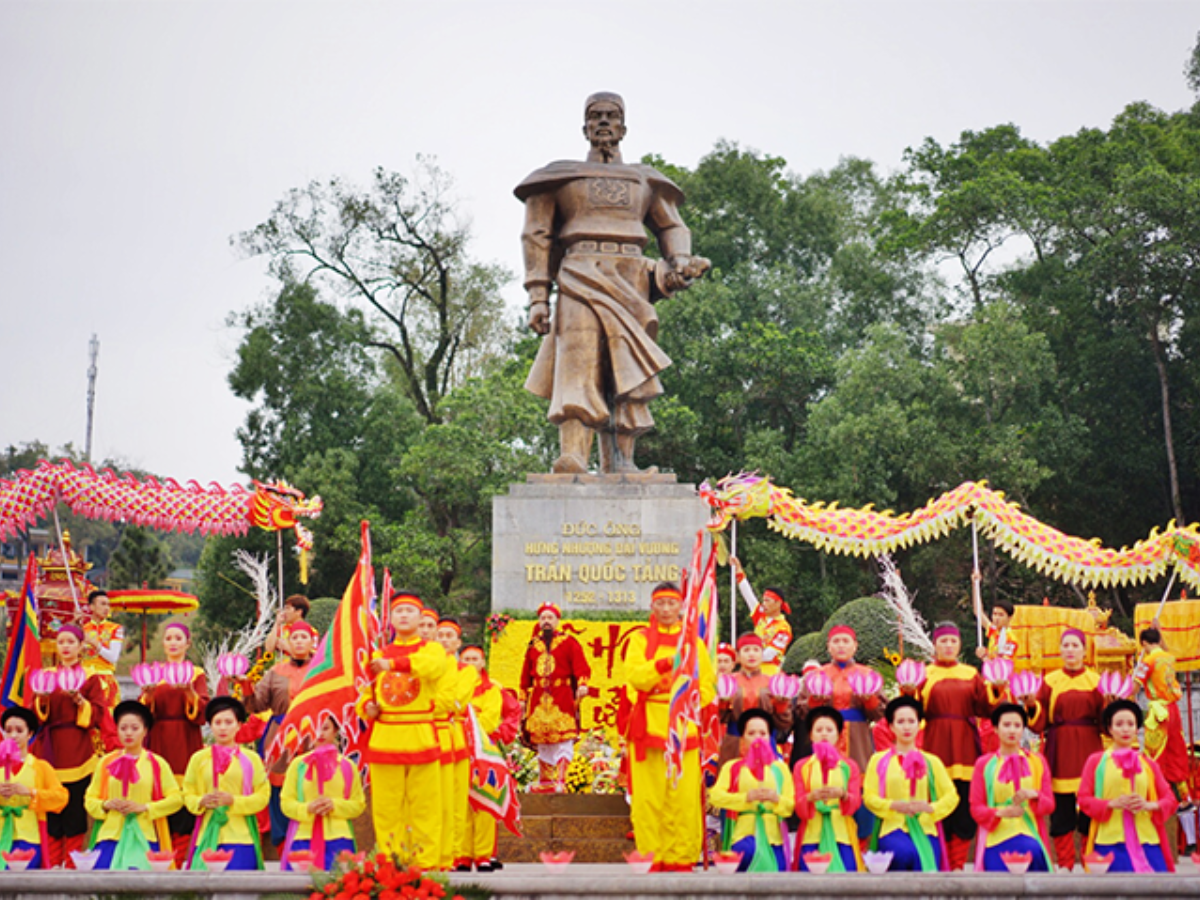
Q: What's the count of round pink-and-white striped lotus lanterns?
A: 13